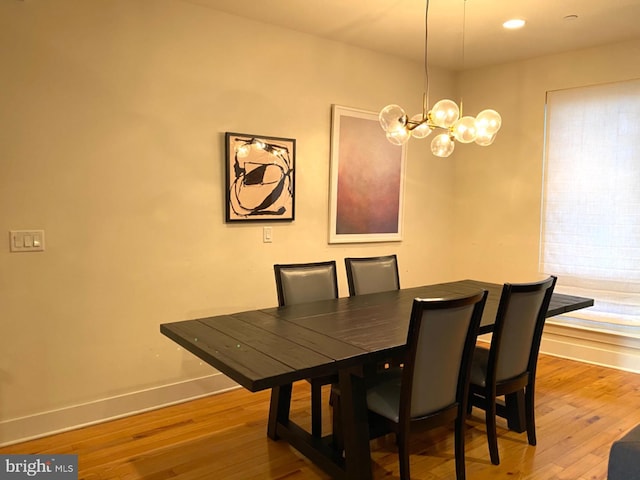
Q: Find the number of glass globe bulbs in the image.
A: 8